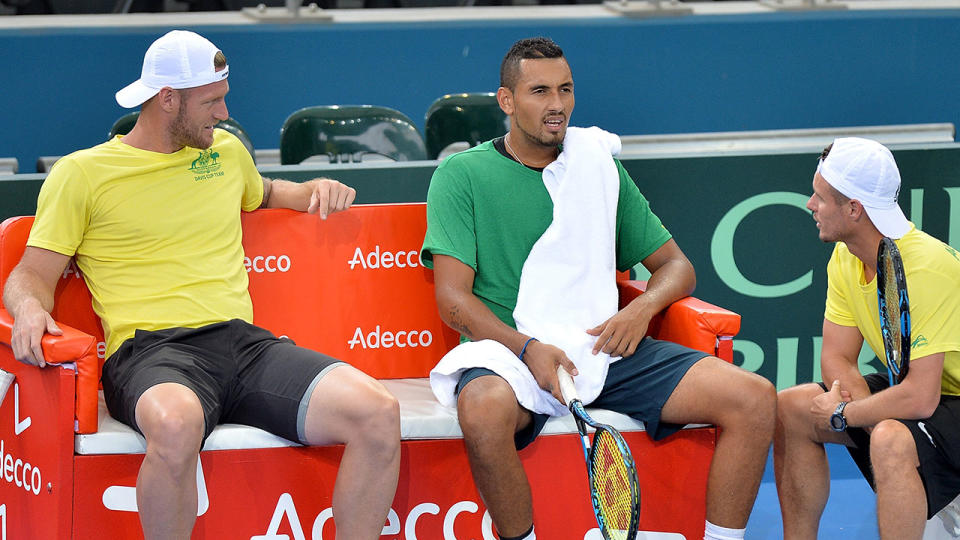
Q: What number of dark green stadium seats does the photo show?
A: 3